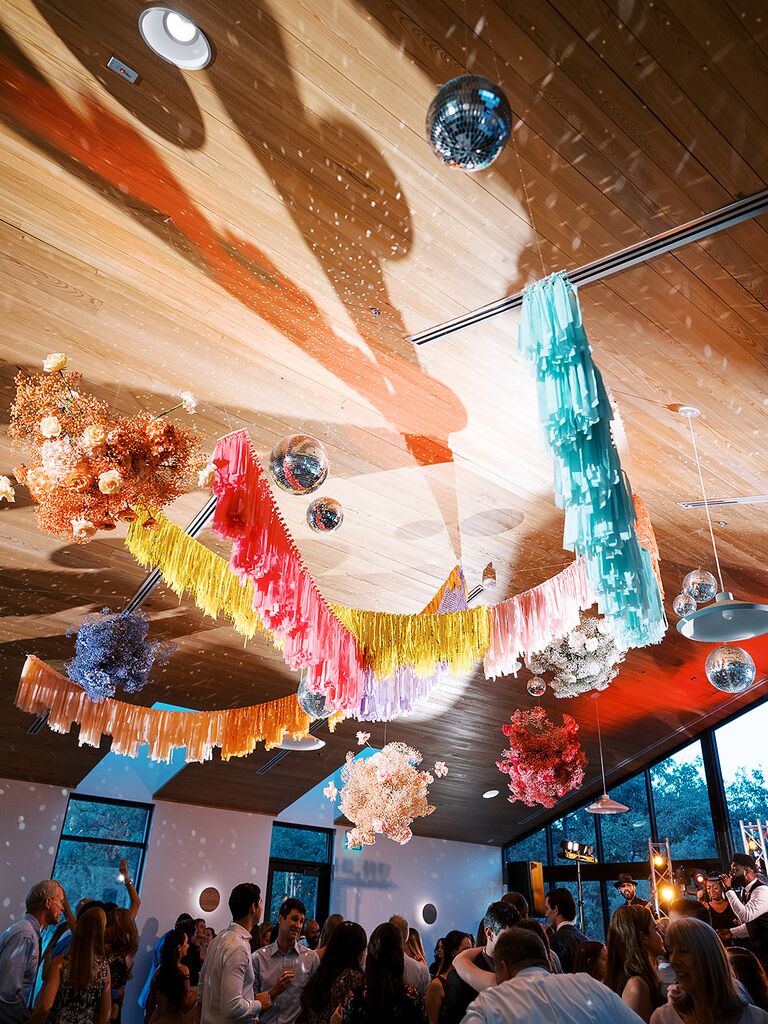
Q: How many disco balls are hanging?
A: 8